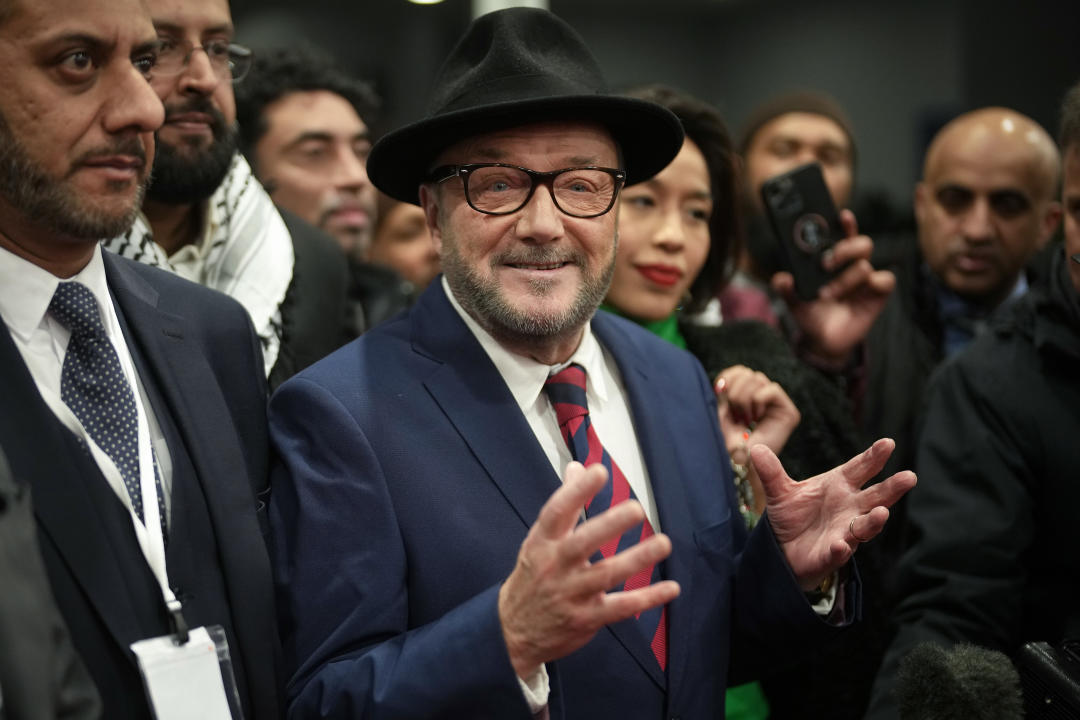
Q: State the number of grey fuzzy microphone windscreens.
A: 1